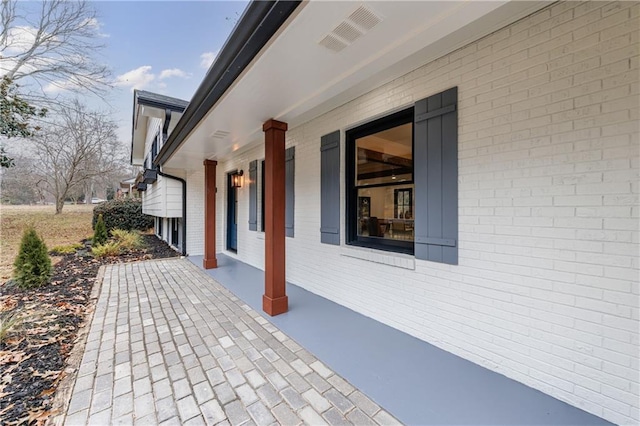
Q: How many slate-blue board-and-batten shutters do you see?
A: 4